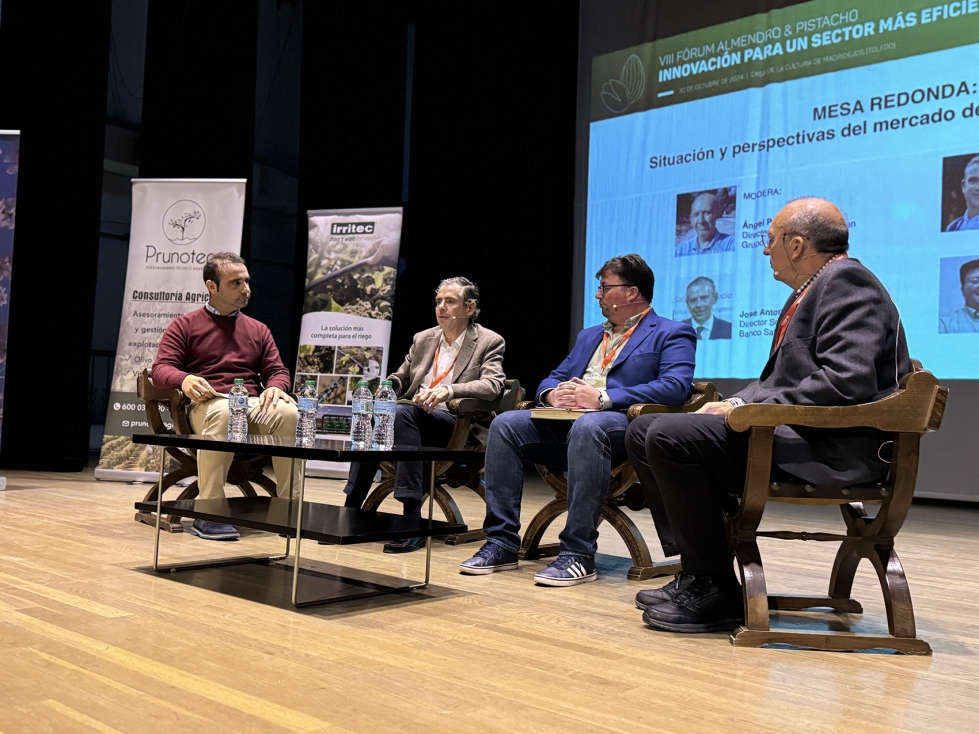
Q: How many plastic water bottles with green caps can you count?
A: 4